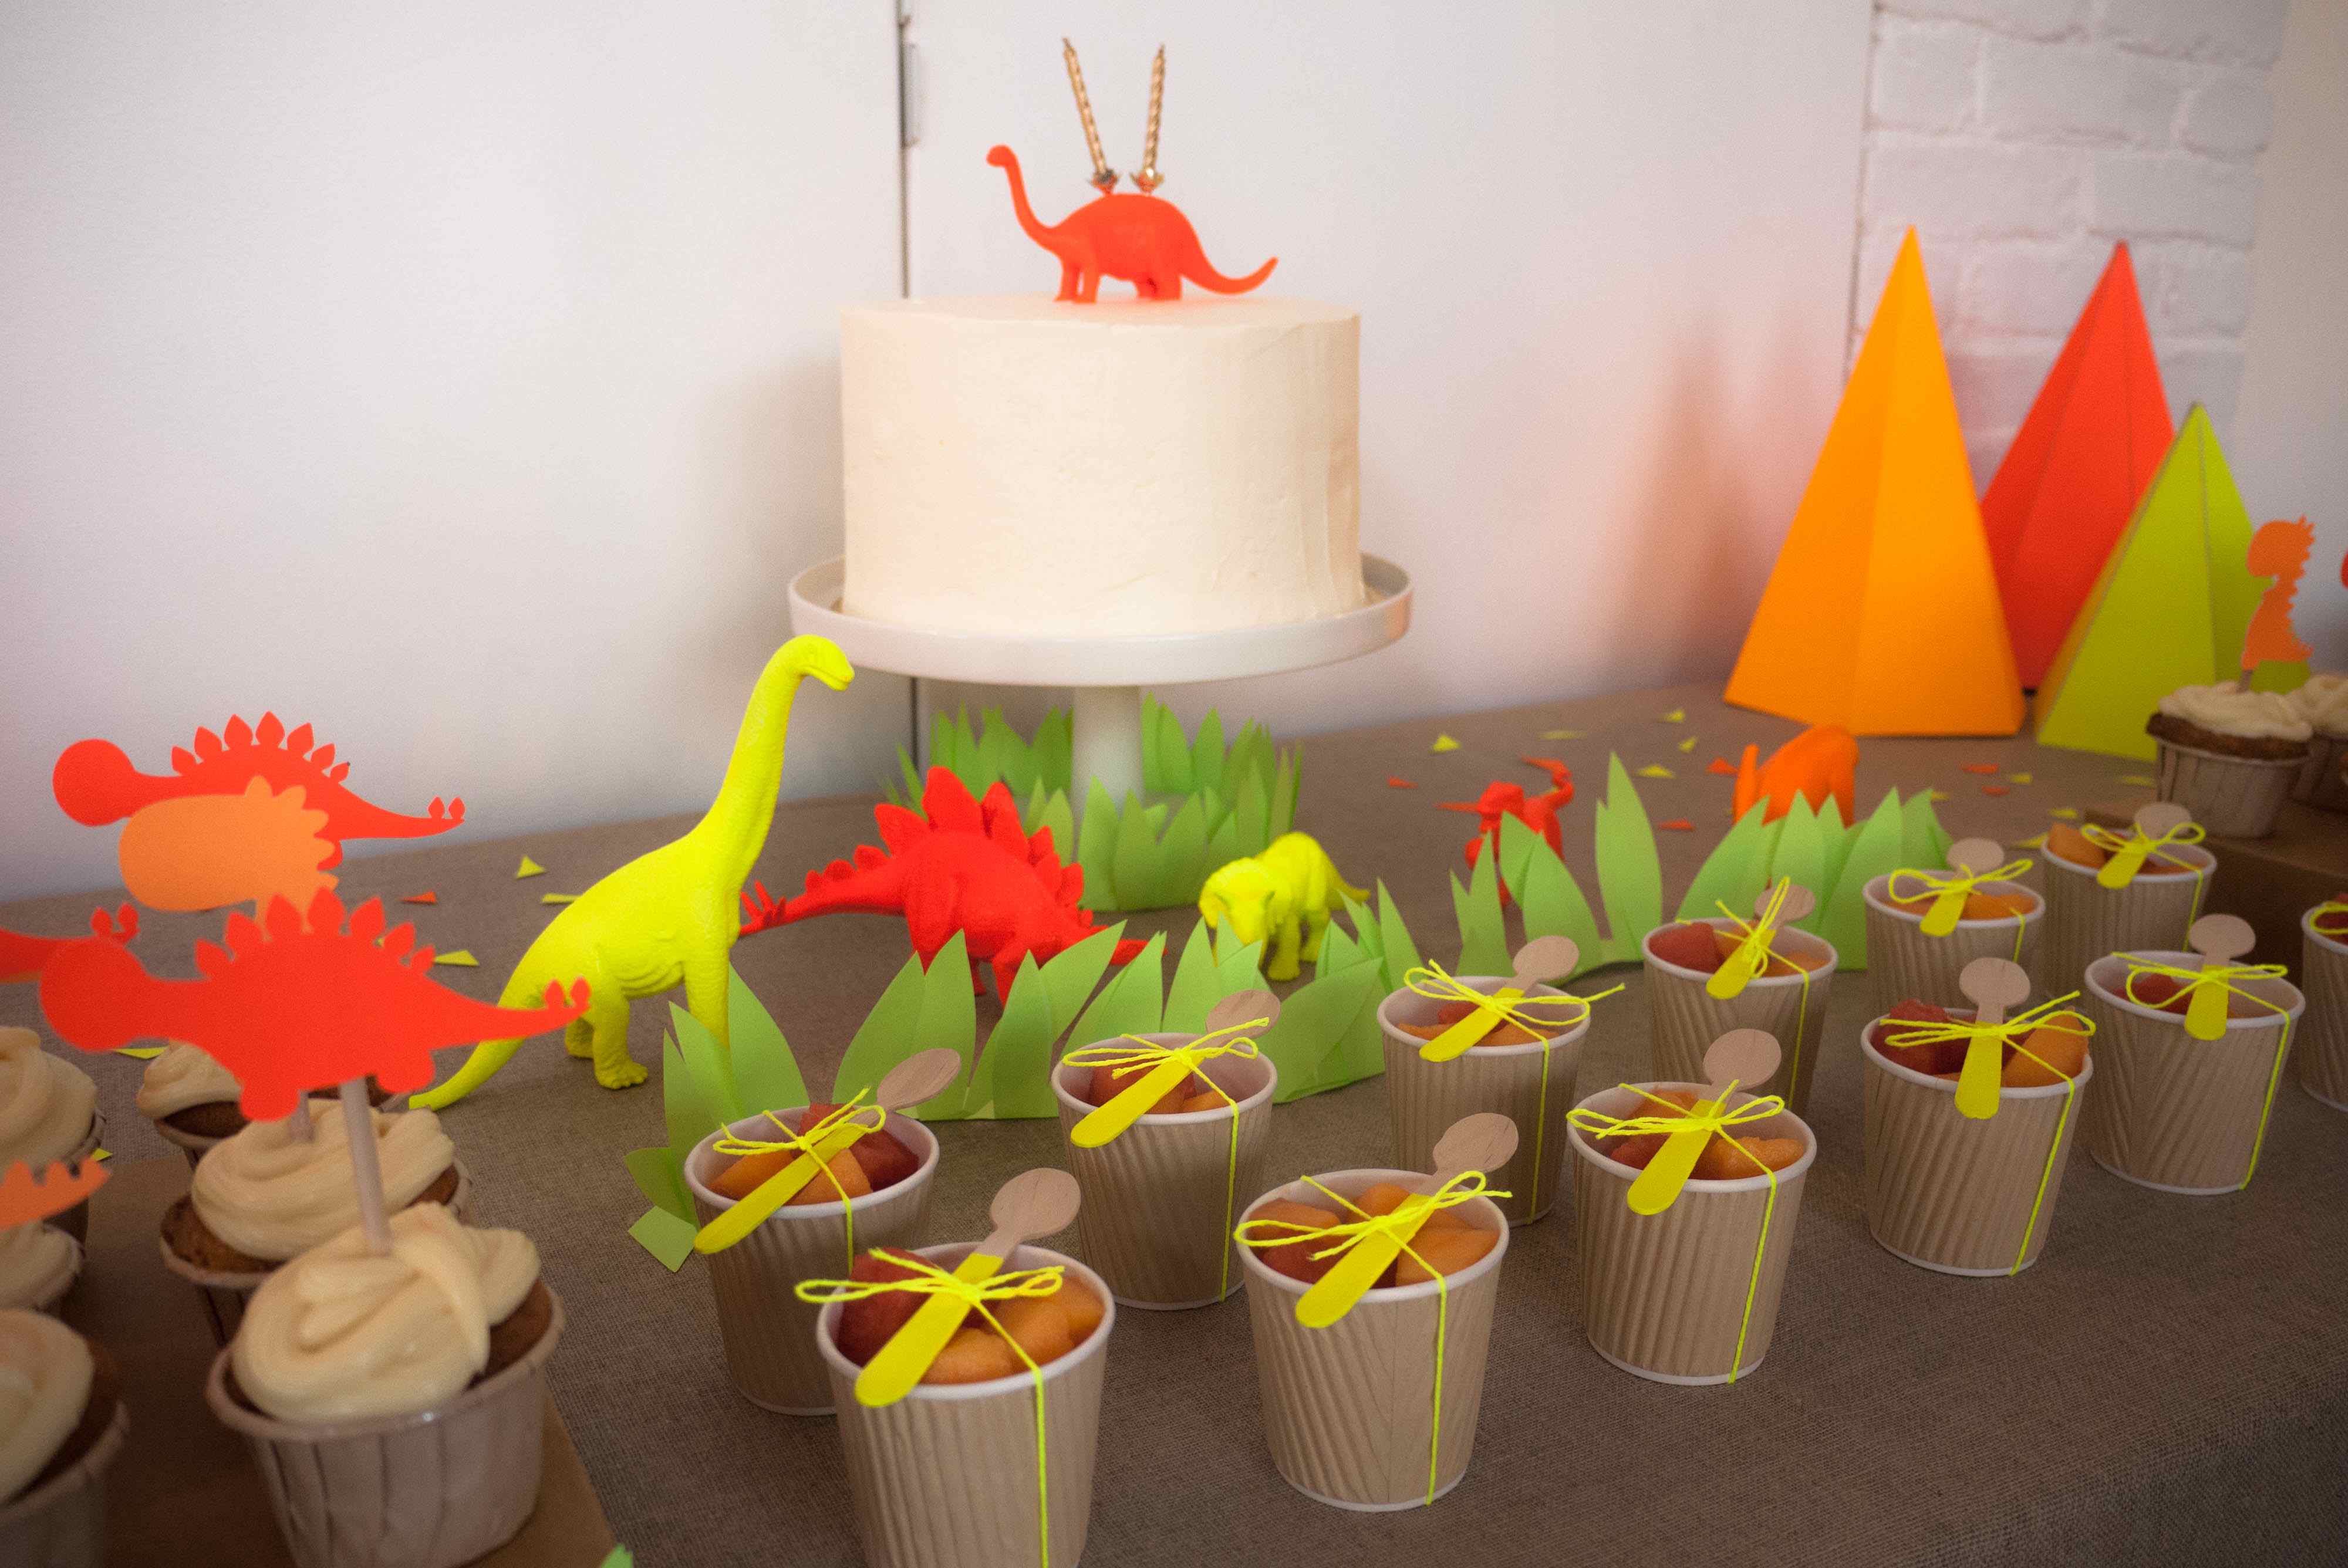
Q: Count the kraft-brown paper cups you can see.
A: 12